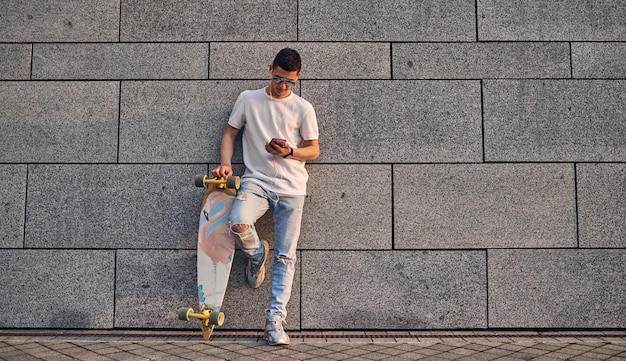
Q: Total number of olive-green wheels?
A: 4